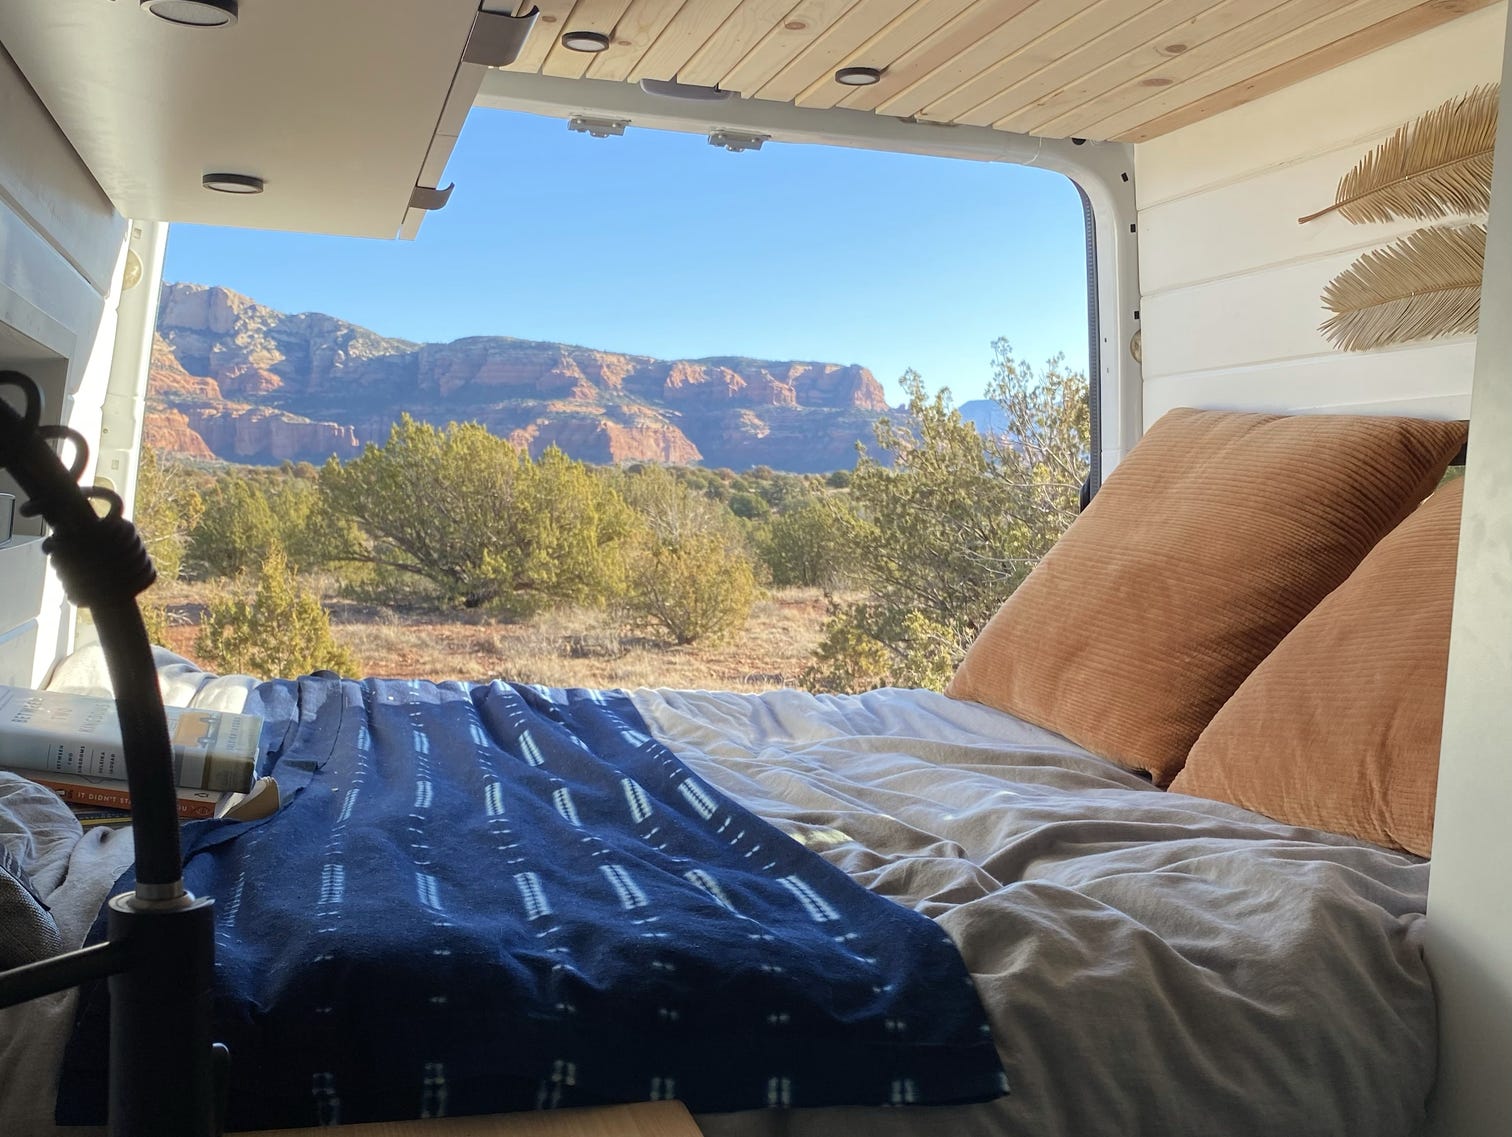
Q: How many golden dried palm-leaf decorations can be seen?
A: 2